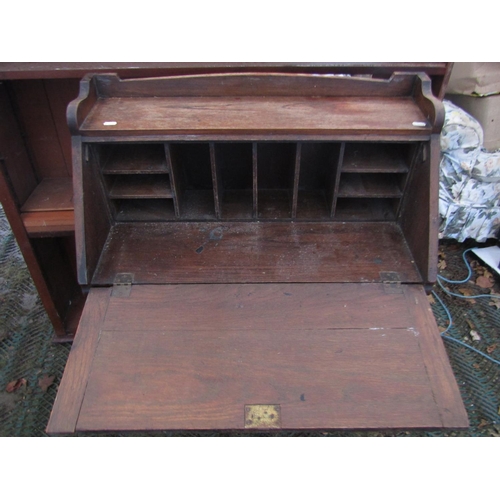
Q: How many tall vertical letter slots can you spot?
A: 4